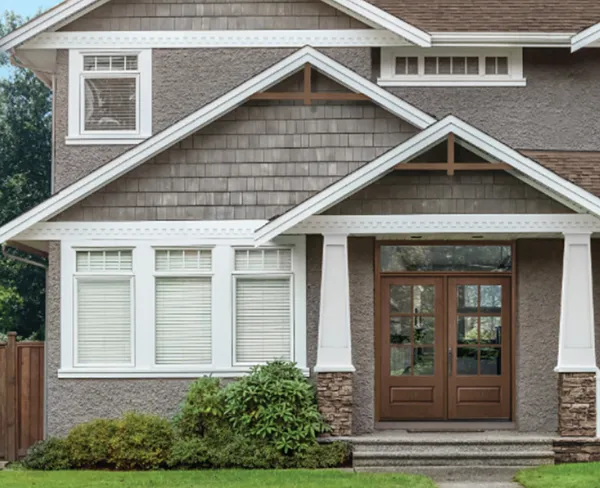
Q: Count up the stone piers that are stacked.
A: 2